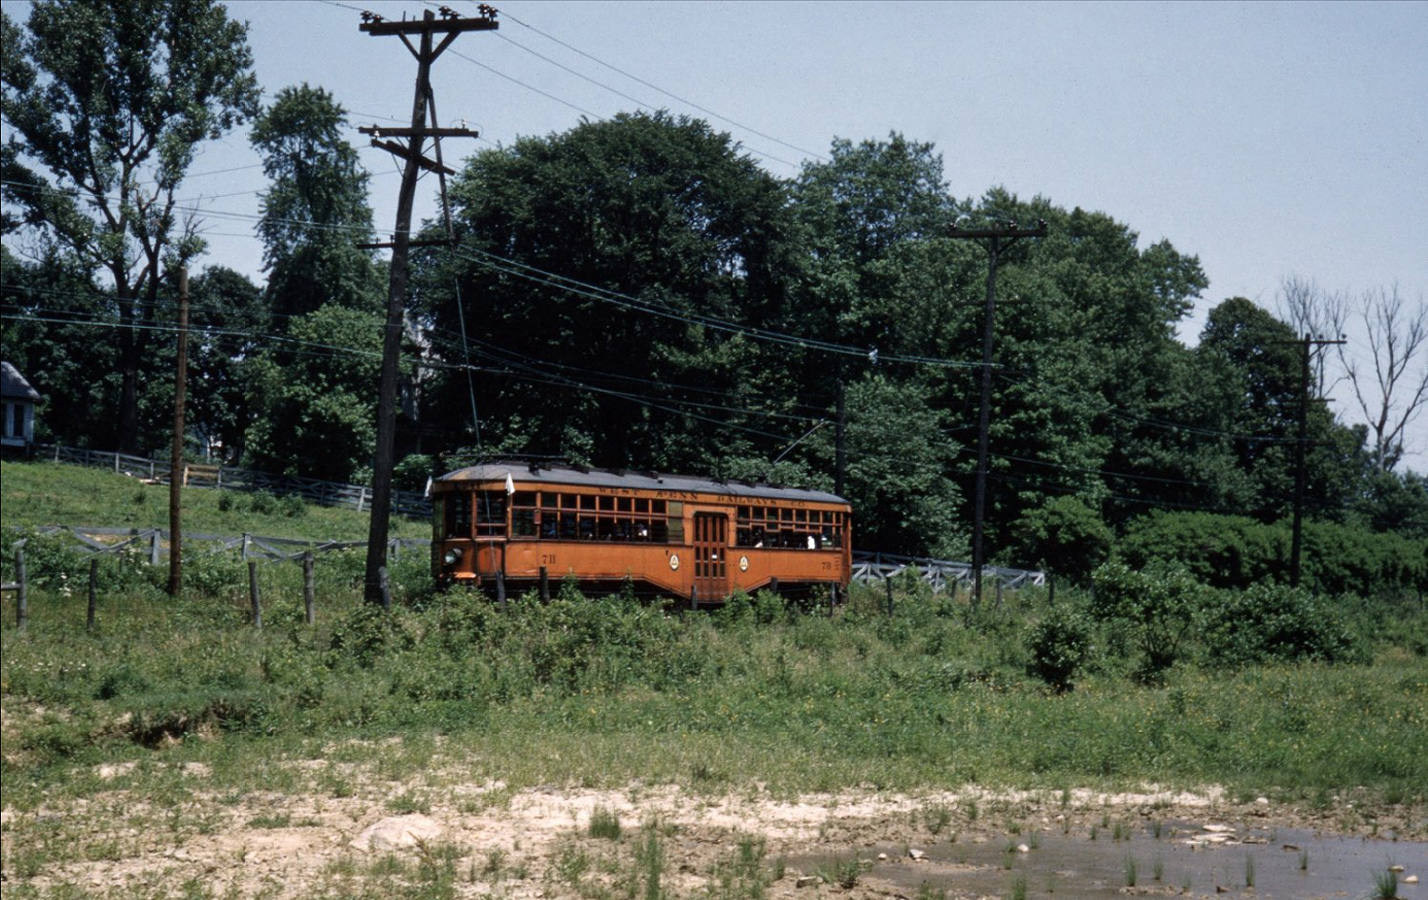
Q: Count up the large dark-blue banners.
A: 0